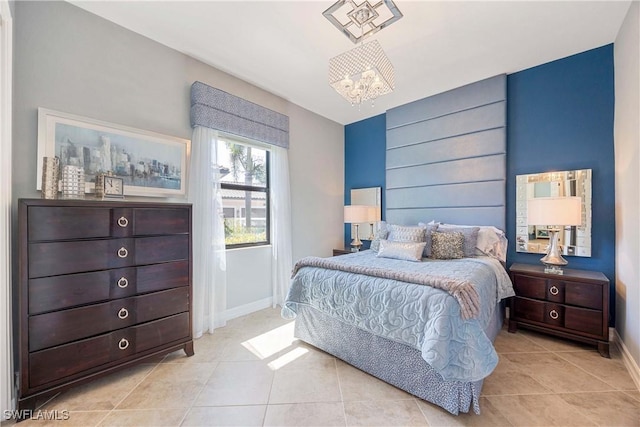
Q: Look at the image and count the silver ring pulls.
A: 7